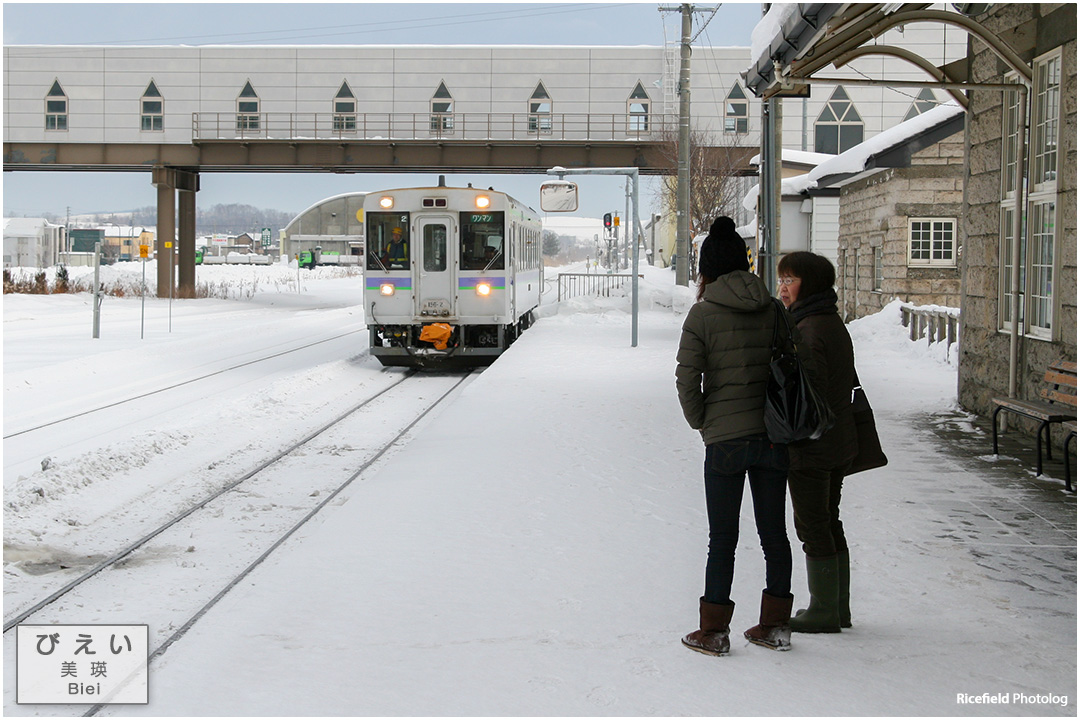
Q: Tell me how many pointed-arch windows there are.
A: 10